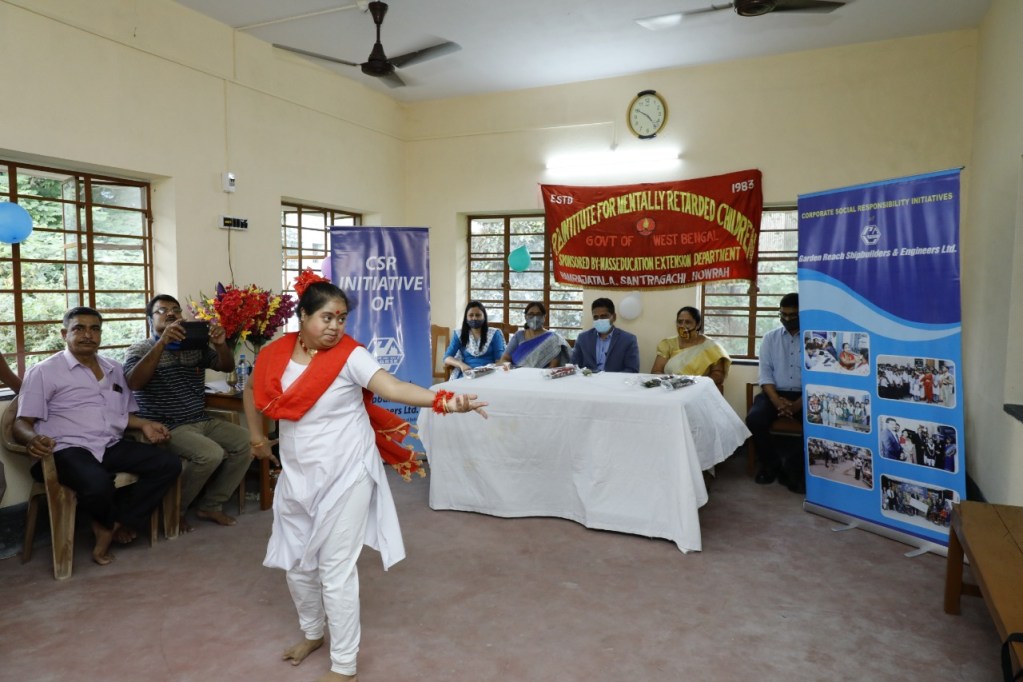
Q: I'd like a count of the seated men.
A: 4